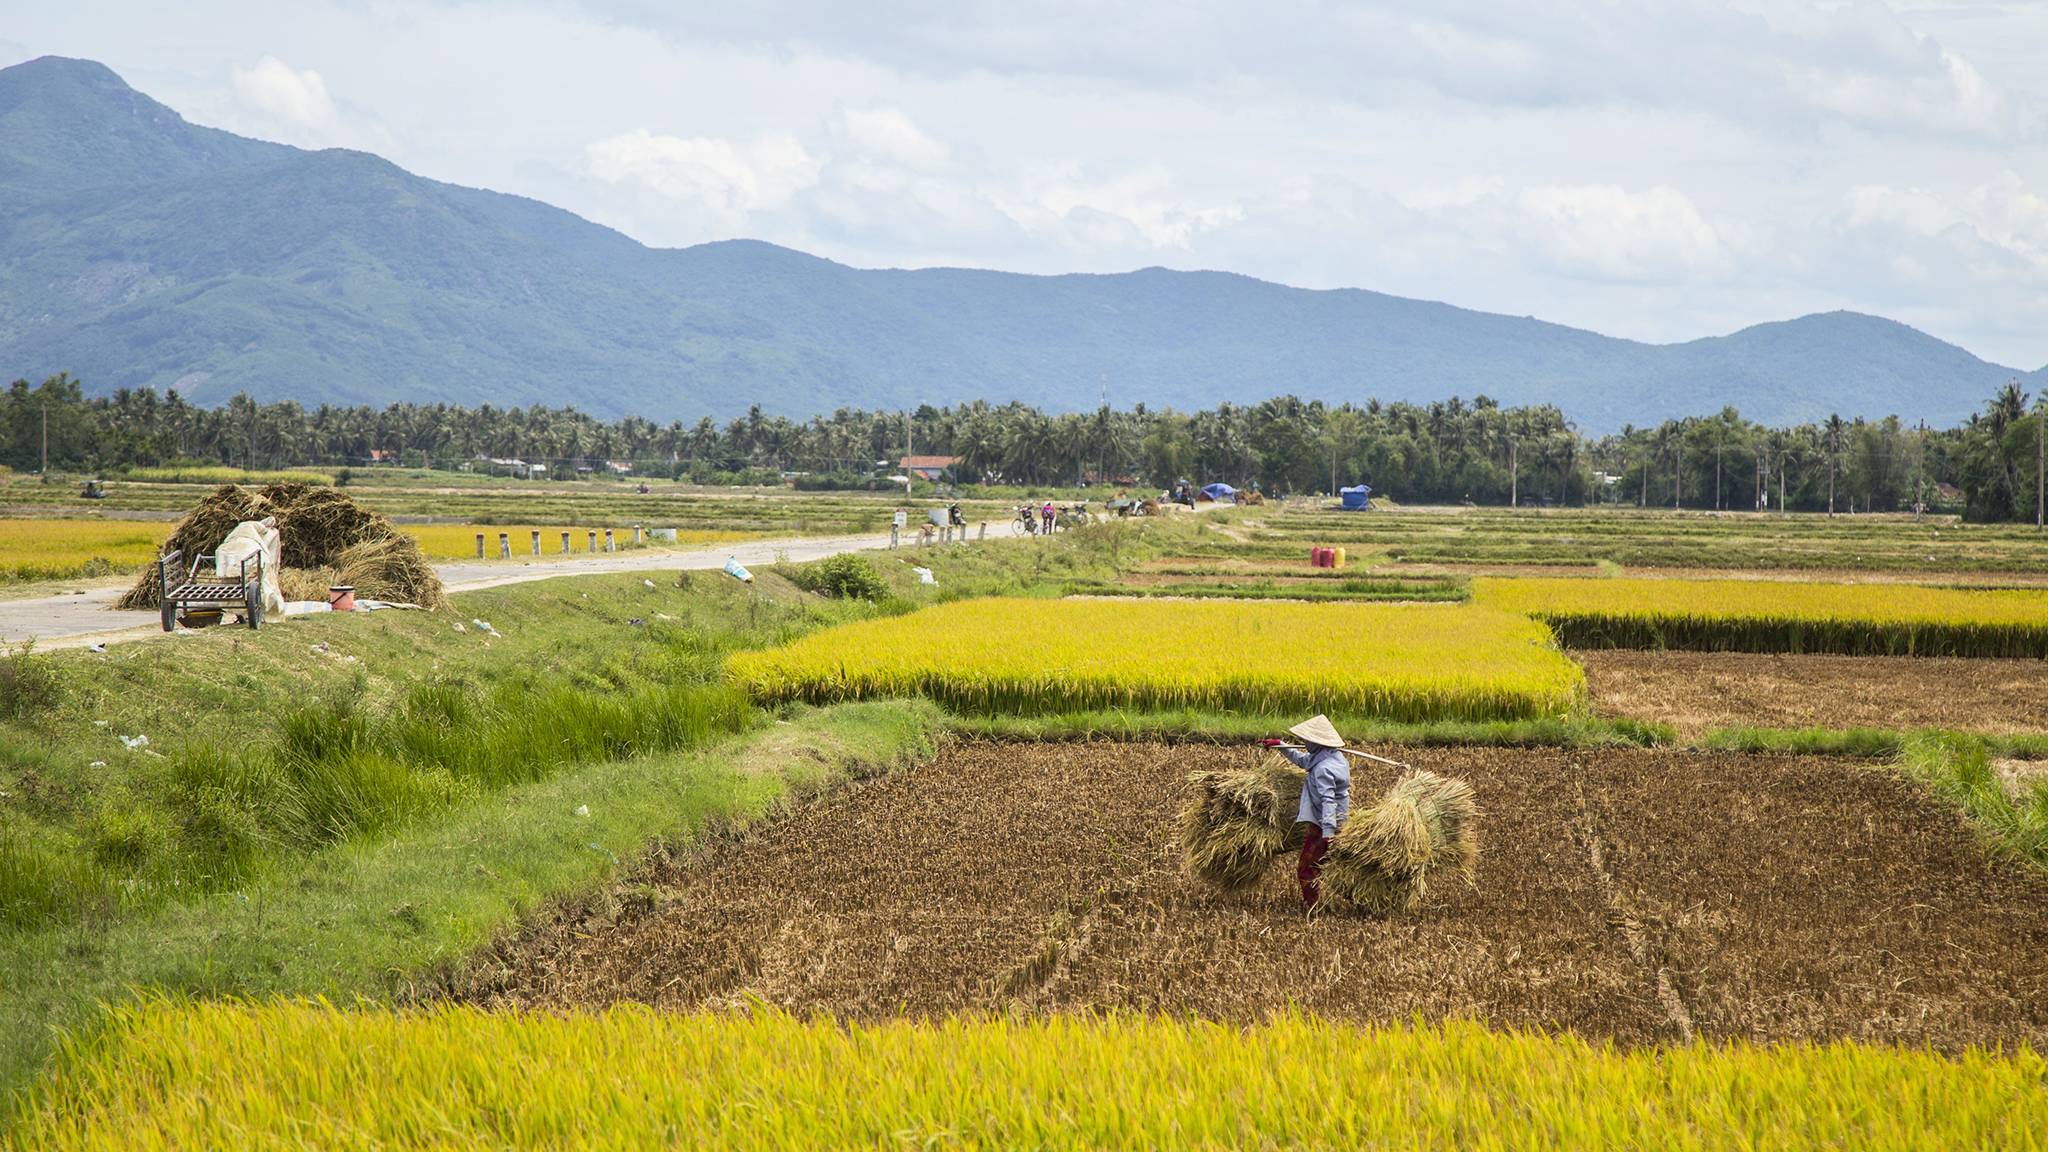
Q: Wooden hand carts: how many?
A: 1